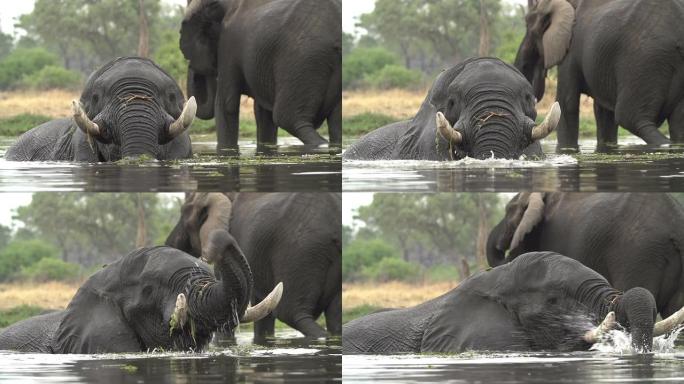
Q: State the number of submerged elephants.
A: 4